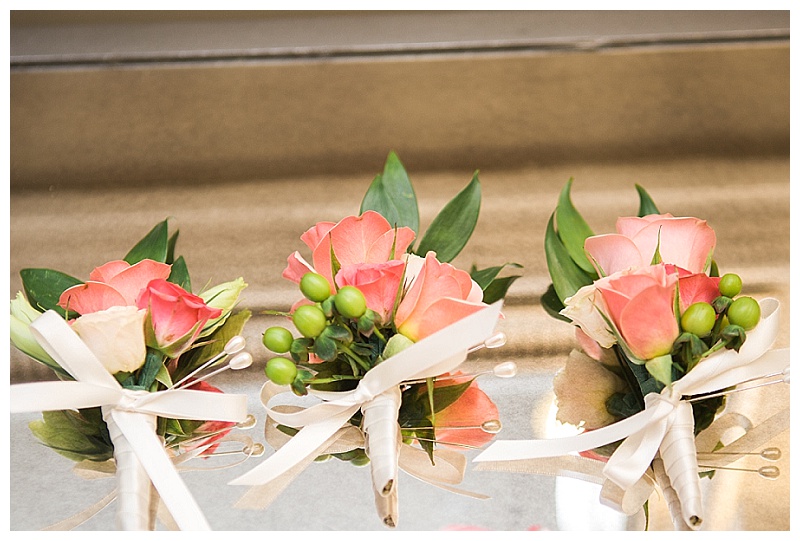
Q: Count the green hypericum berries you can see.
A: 8